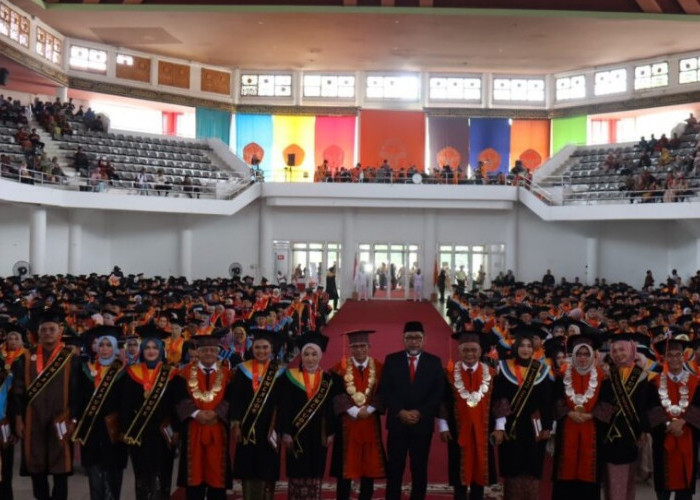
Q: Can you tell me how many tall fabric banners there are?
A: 9